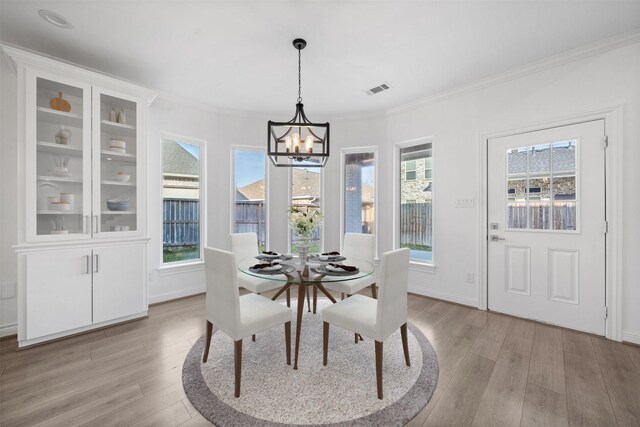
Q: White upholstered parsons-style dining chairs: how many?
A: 4